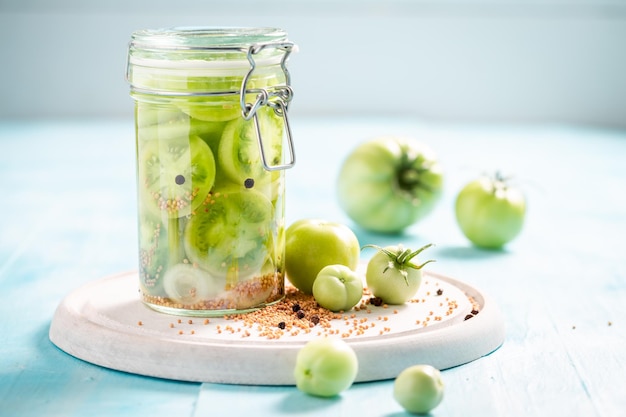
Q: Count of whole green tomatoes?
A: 7